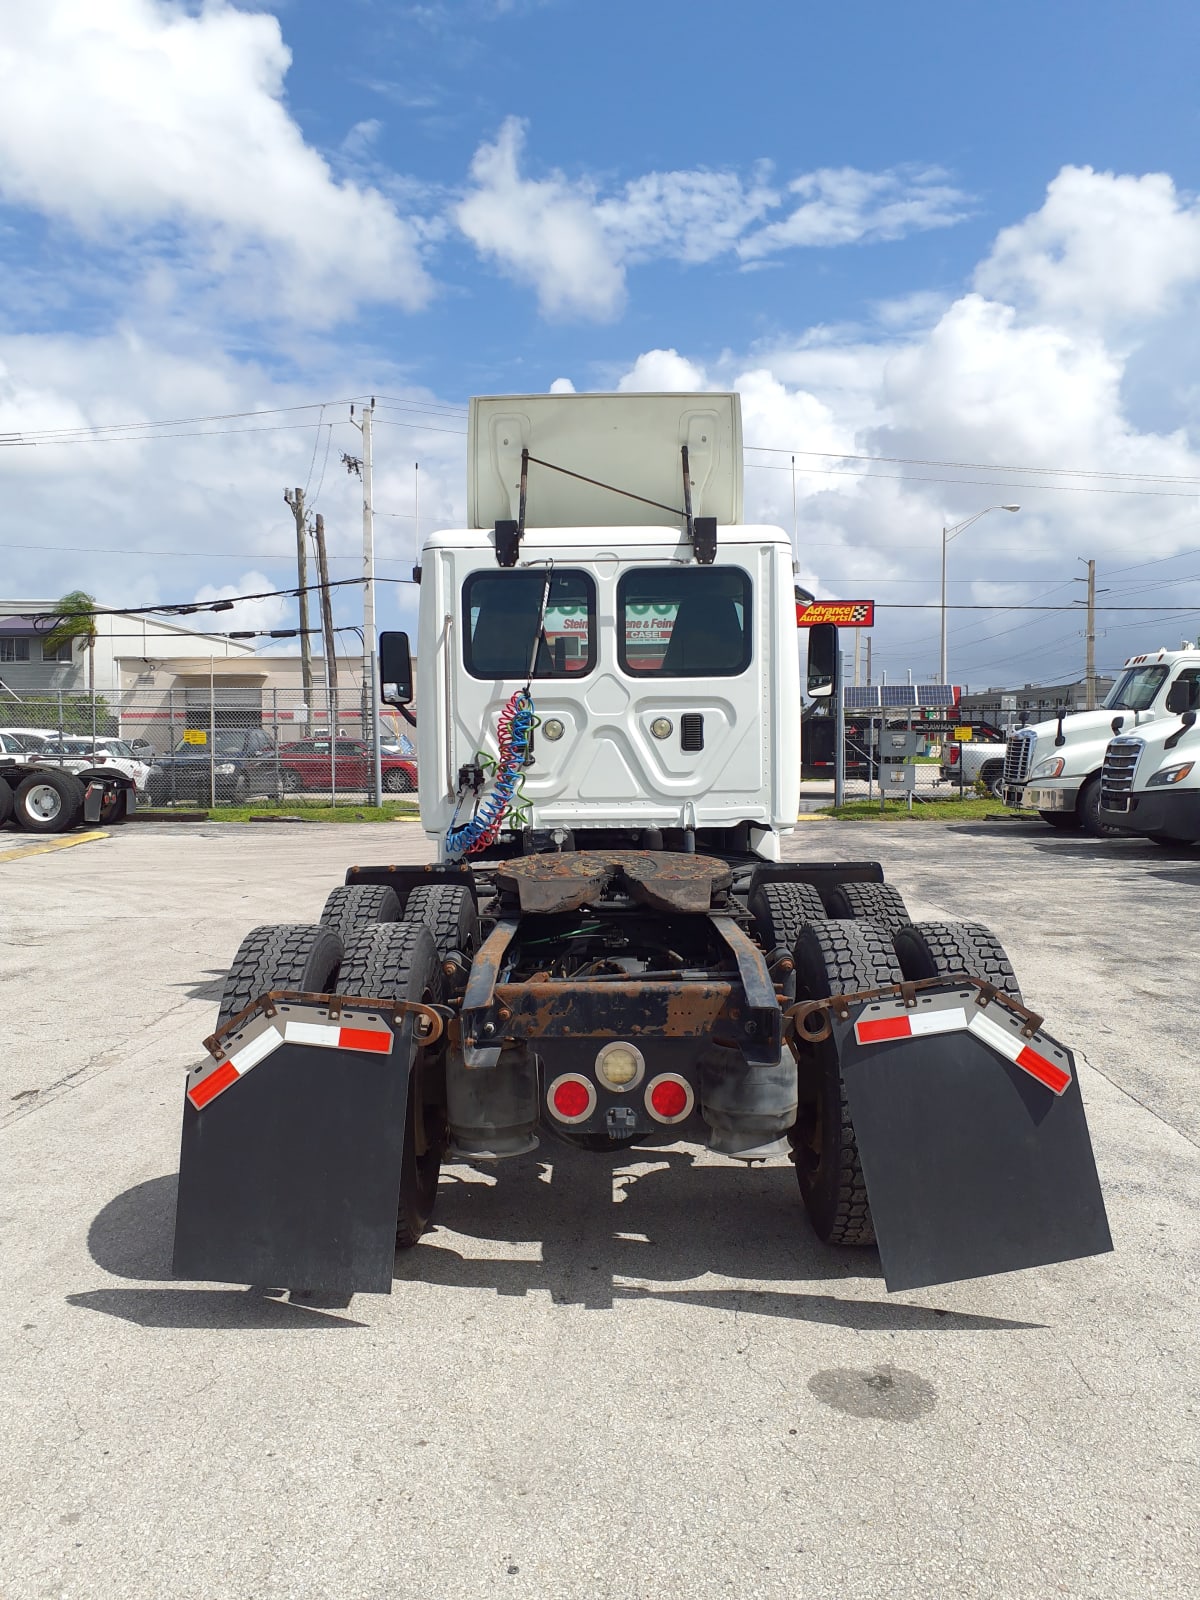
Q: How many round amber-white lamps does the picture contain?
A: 3